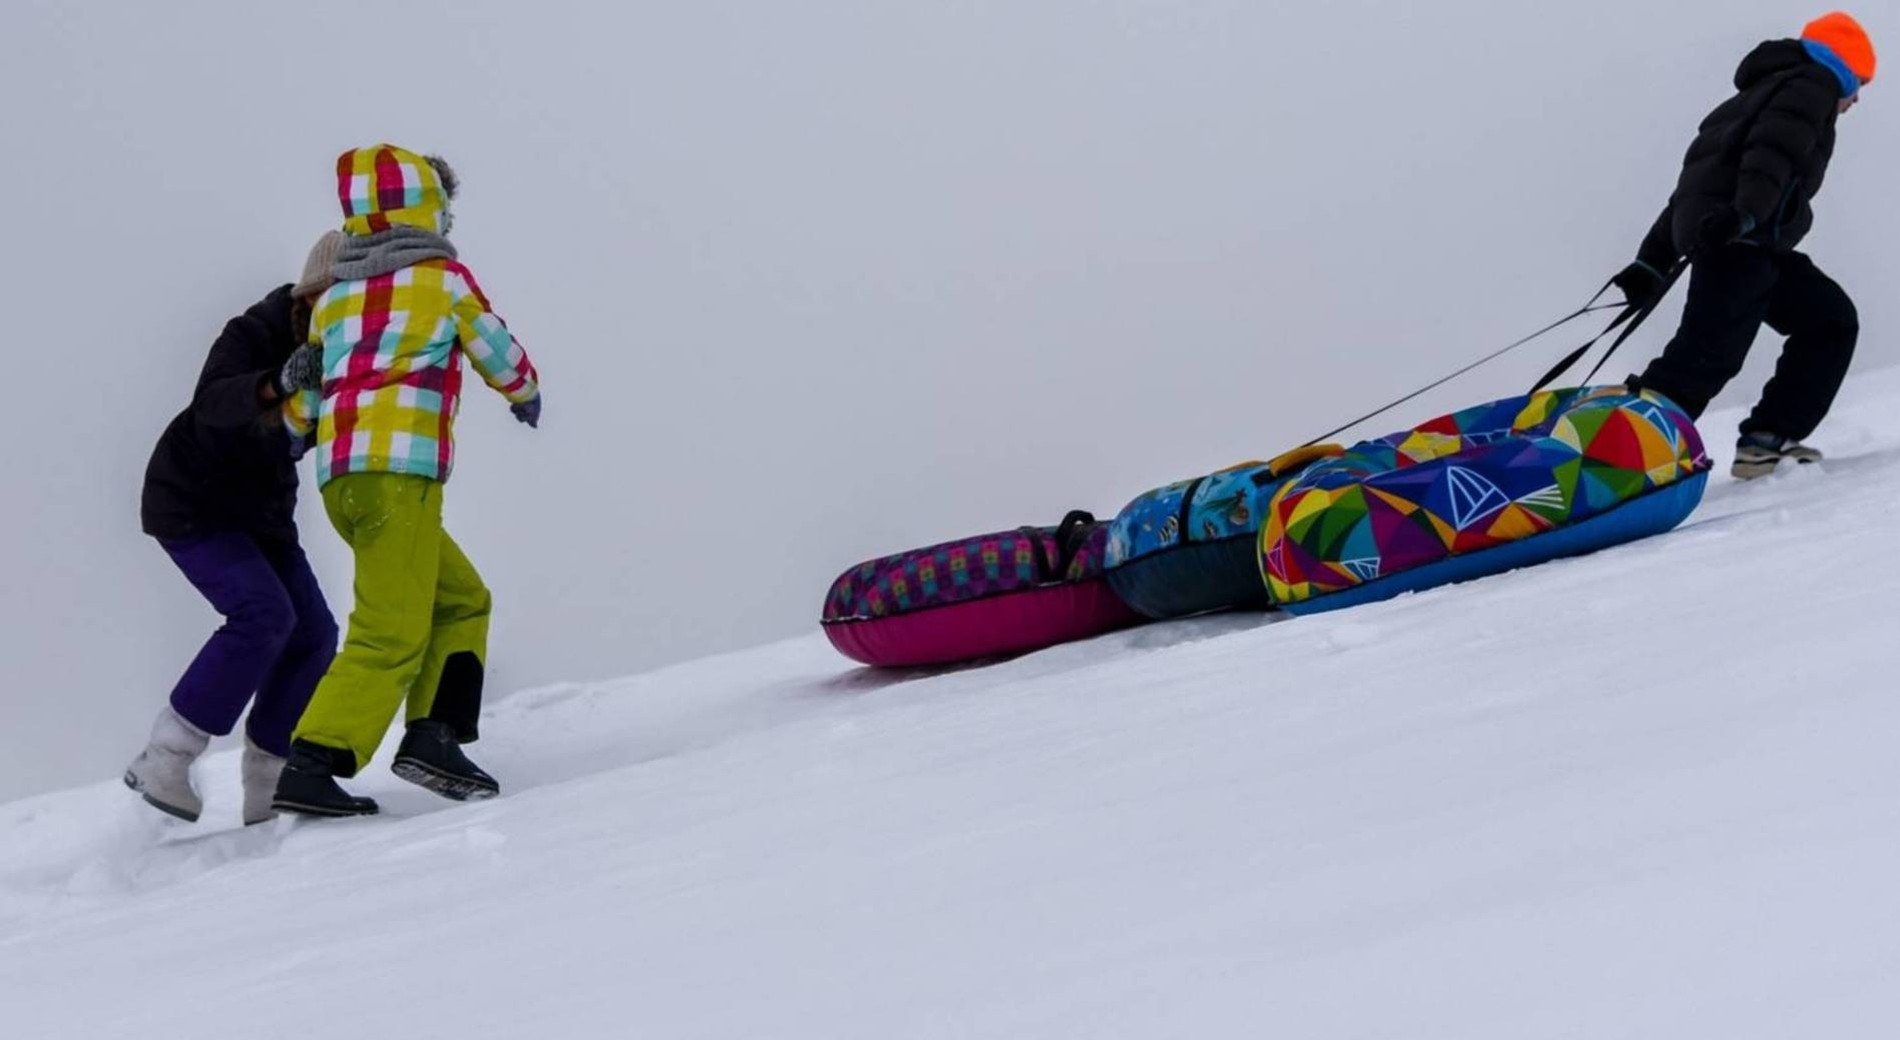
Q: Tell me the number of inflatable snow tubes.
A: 3